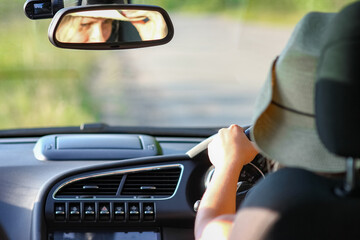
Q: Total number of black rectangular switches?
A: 7